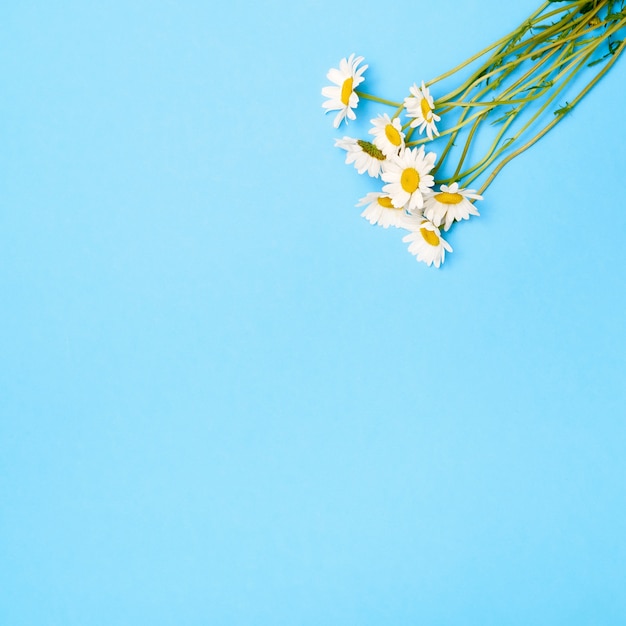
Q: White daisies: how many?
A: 8